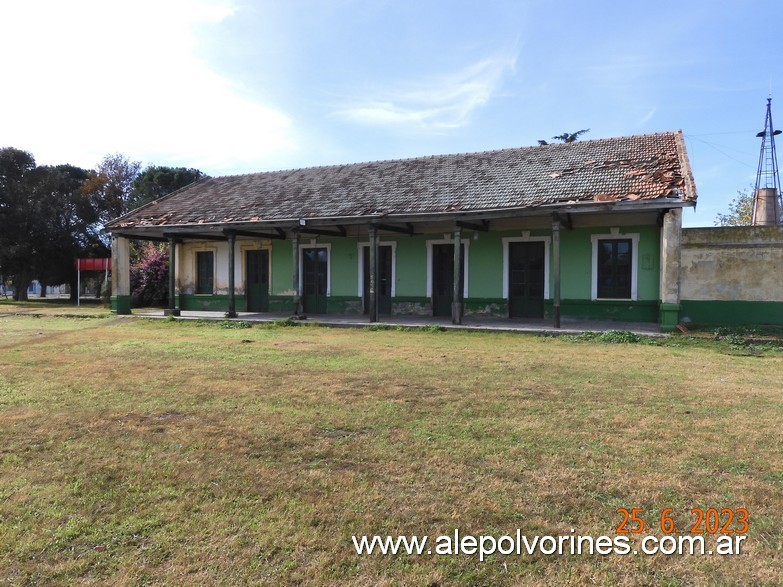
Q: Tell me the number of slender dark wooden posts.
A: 6